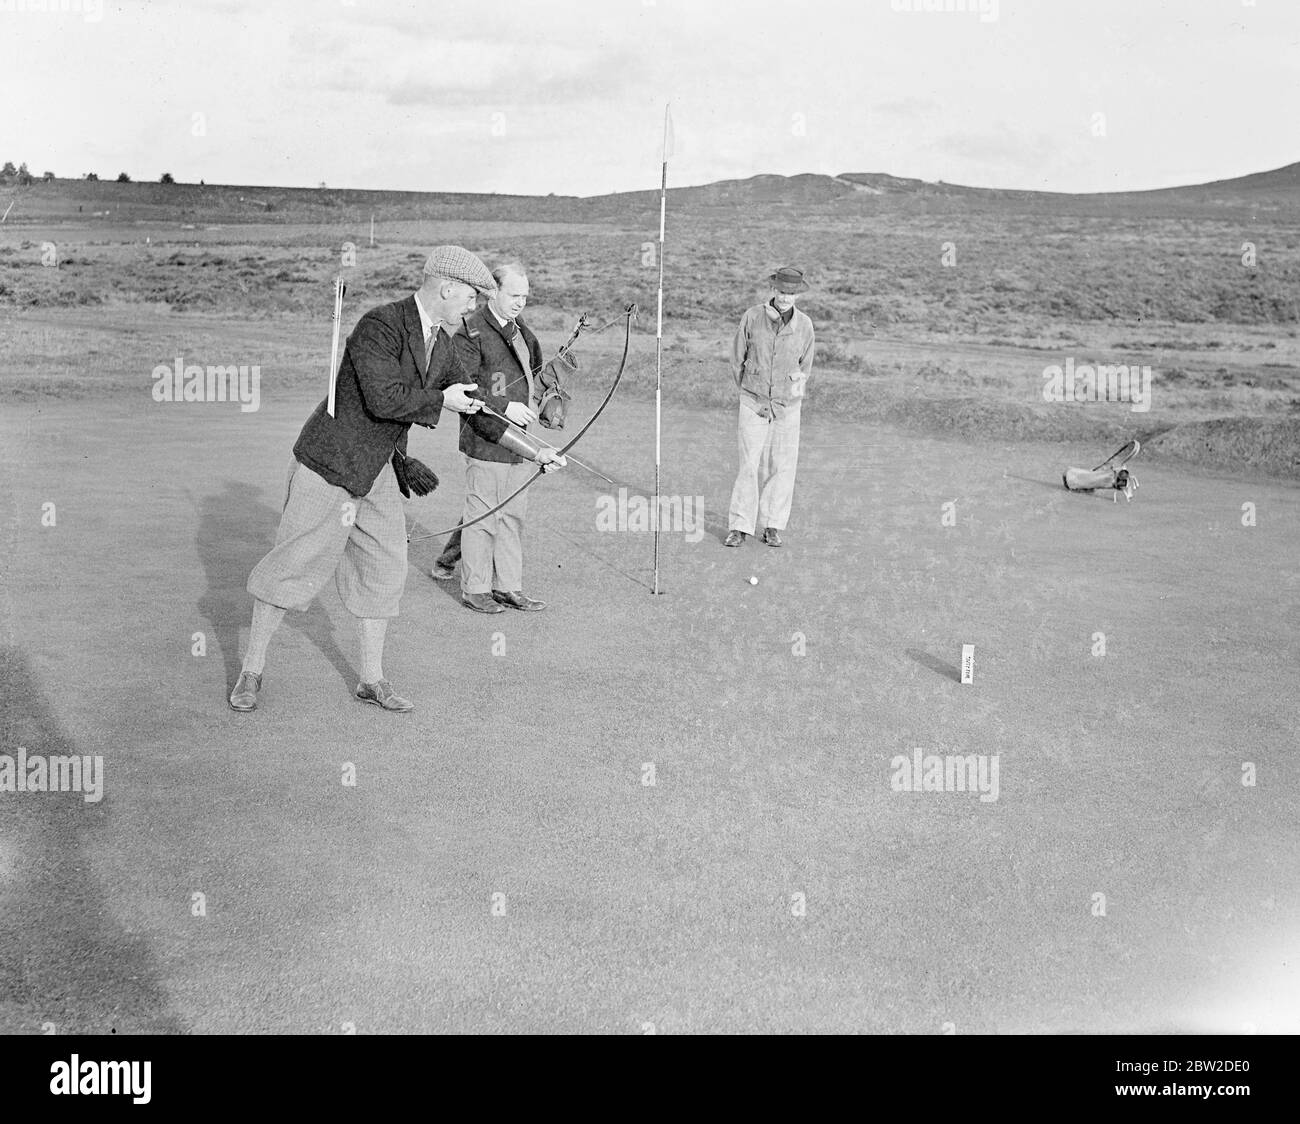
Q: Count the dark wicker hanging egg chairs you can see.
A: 0